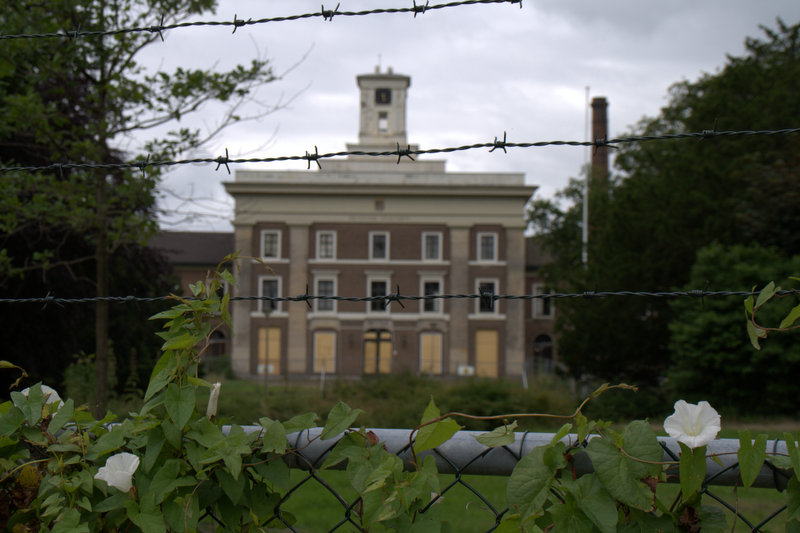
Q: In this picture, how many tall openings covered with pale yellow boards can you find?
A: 5